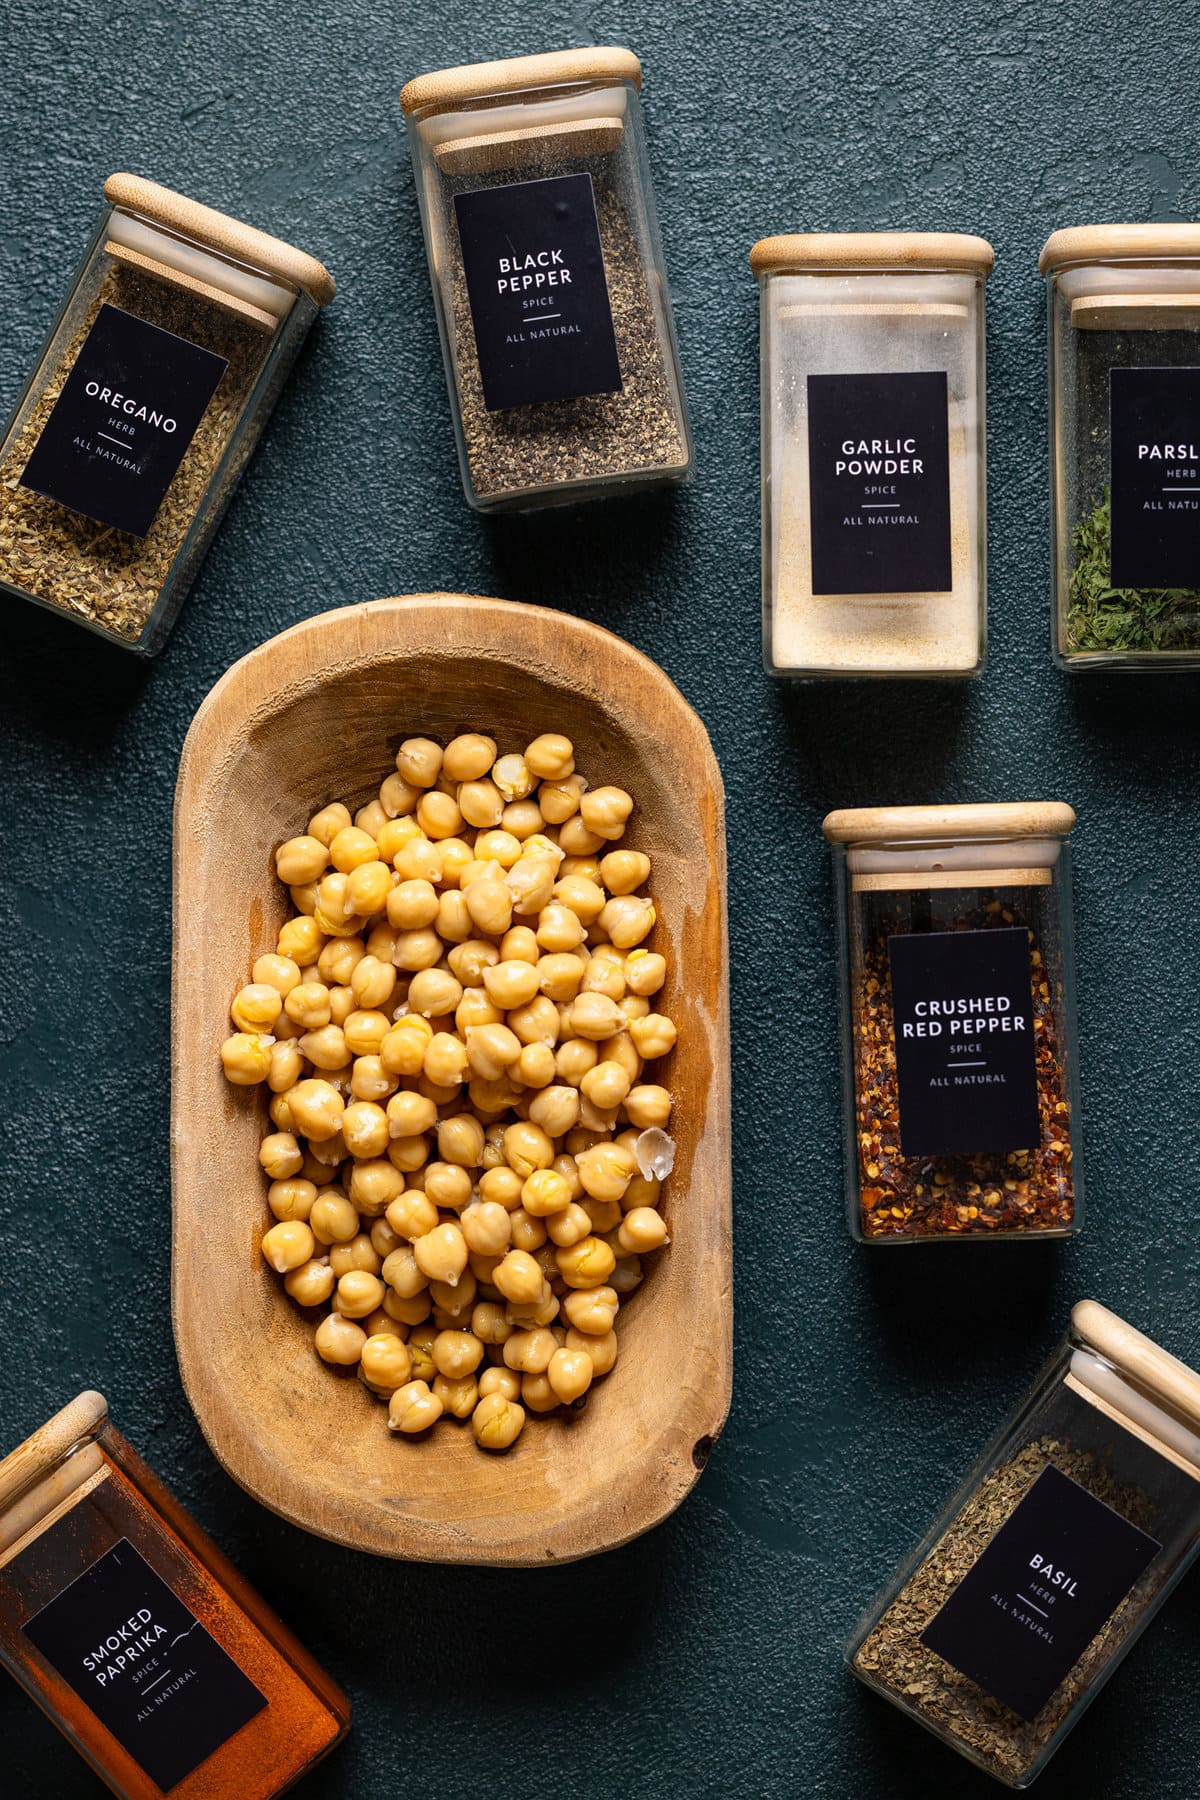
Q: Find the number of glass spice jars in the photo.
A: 7